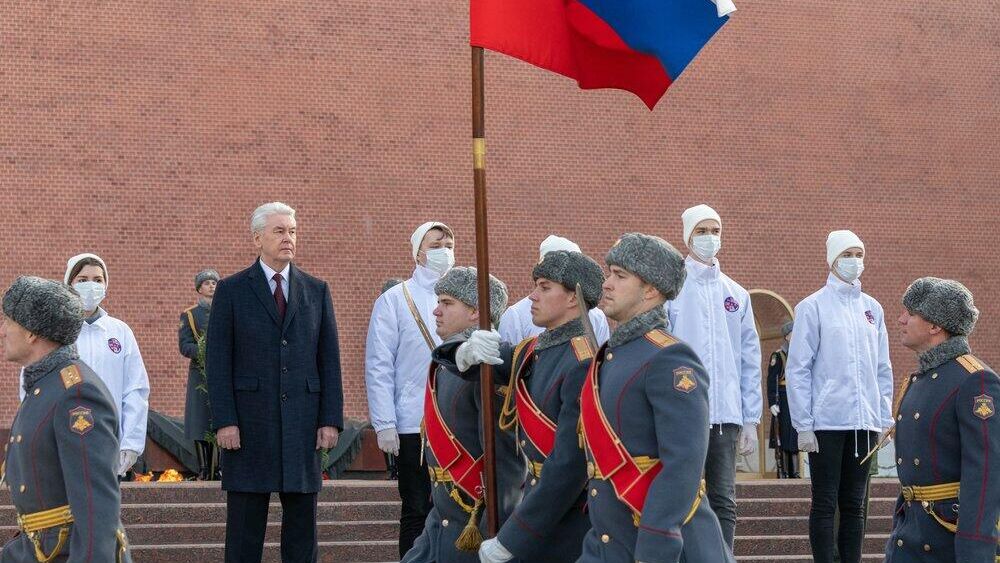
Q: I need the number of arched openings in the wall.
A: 1